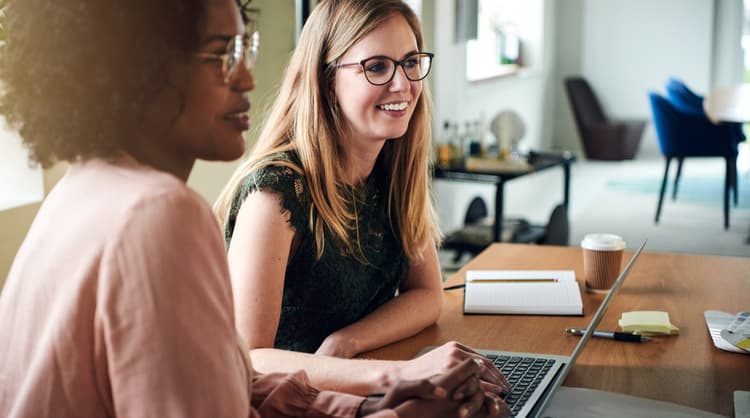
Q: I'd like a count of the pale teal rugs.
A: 1